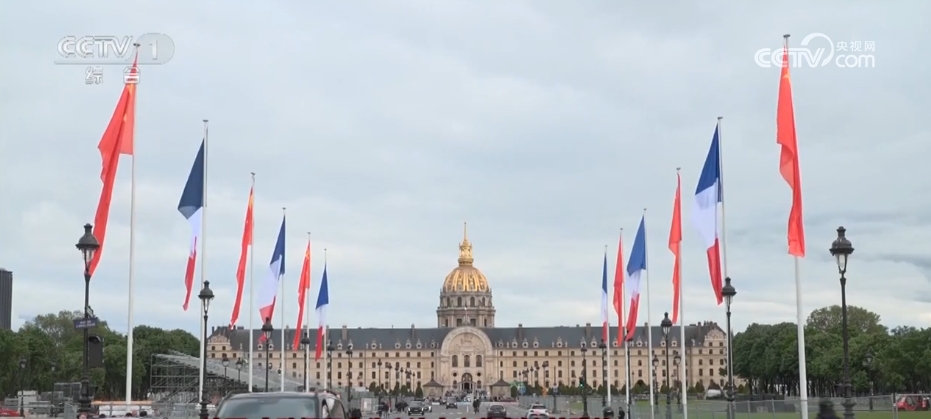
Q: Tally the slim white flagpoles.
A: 12